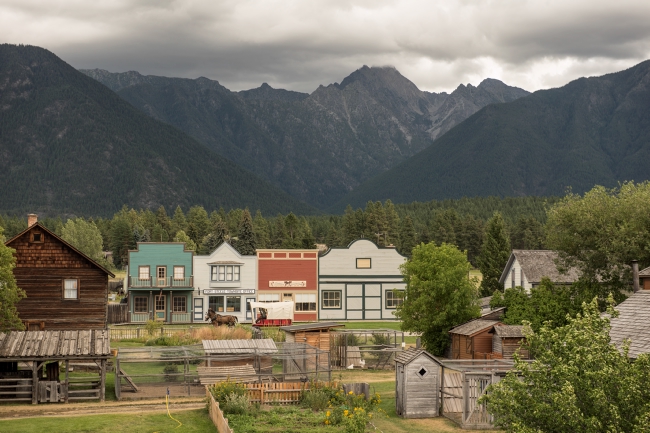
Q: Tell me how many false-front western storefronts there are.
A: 4